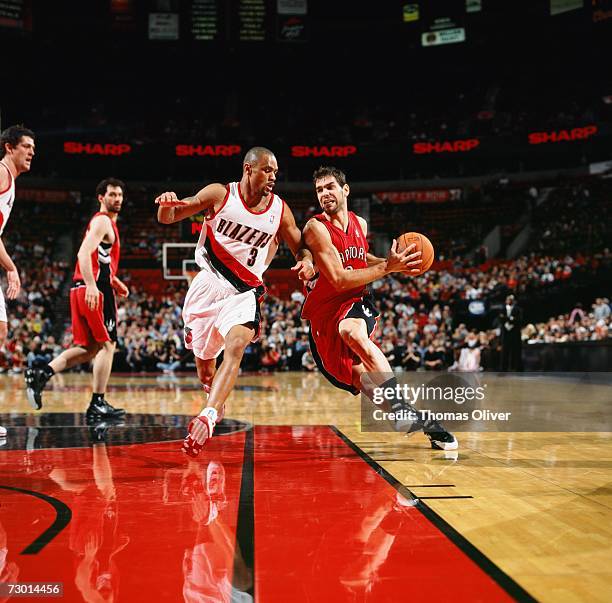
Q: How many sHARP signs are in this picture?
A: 5